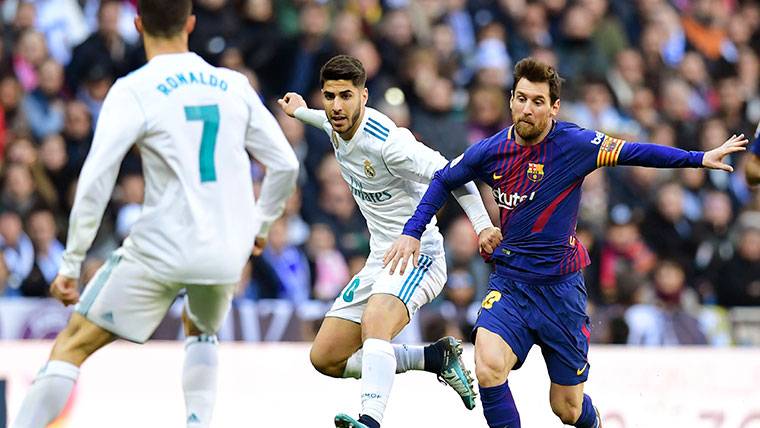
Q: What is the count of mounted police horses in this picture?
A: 0